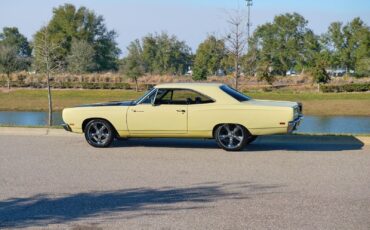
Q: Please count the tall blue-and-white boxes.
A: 0